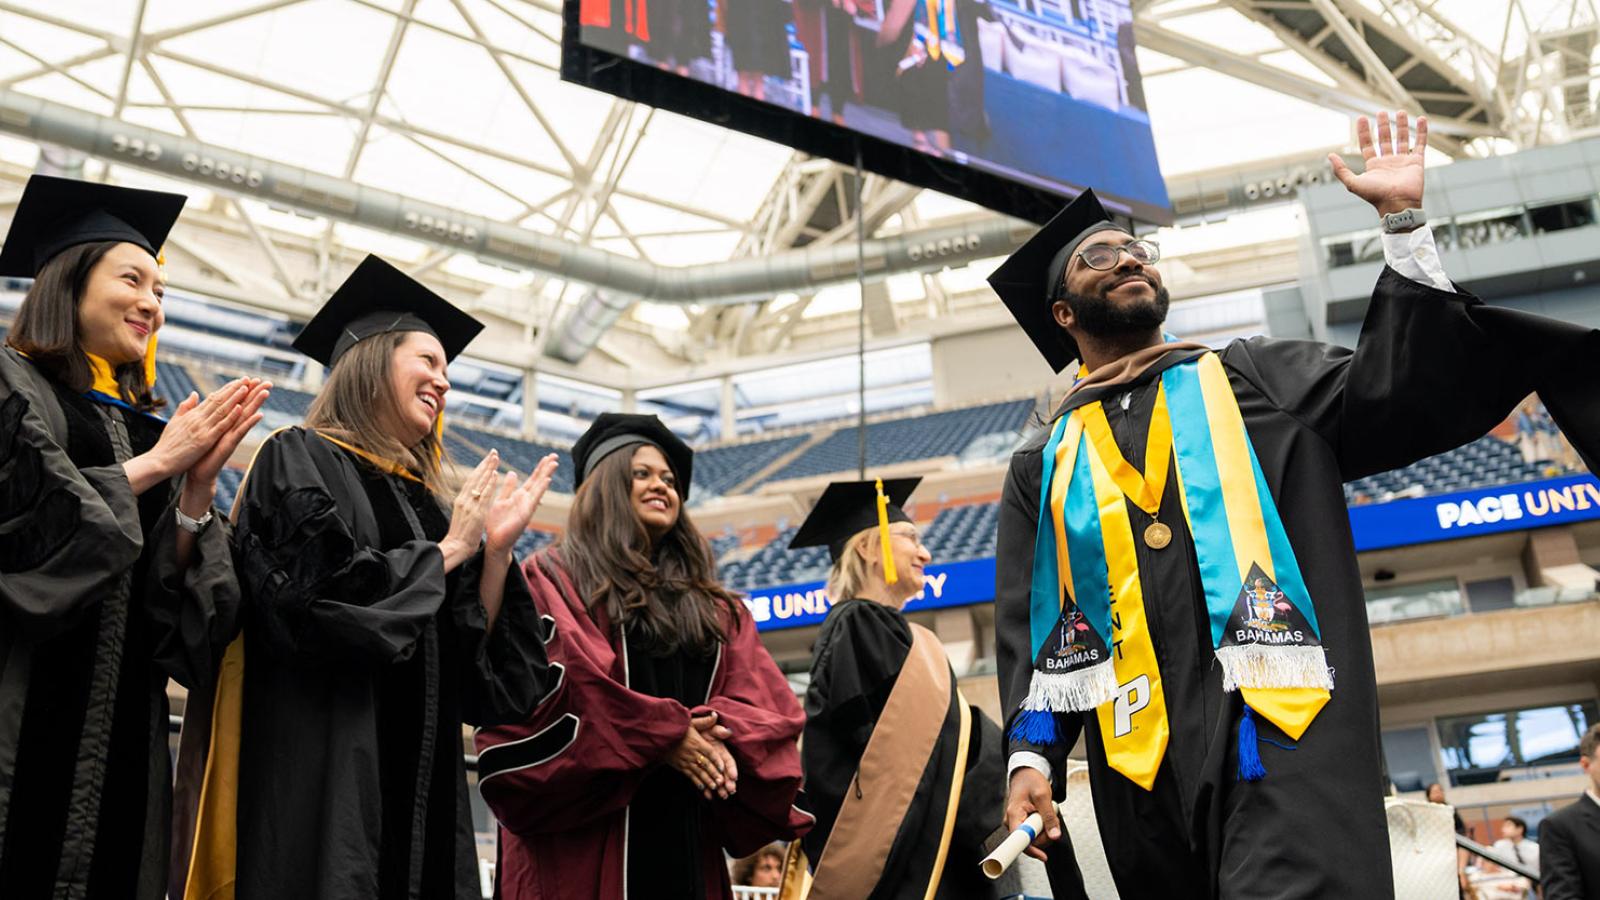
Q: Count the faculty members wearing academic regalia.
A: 4